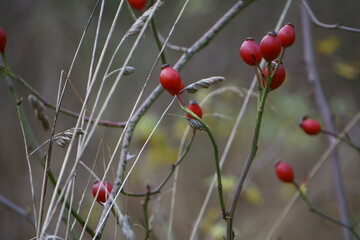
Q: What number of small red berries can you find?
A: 11